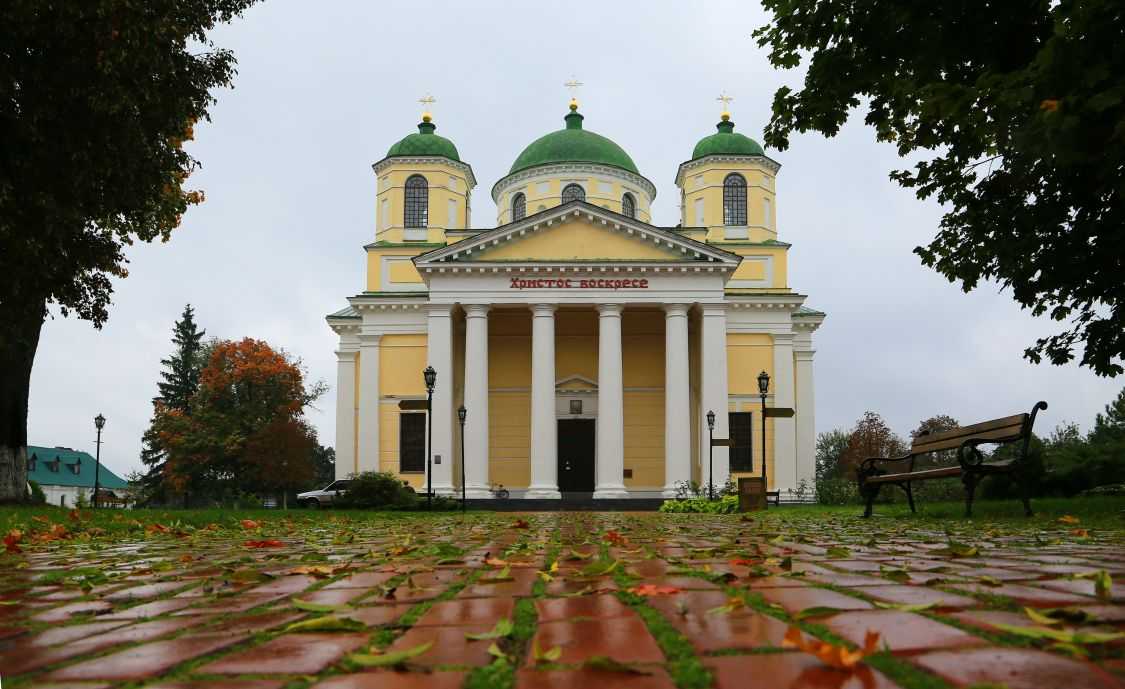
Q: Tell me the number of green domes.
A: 3